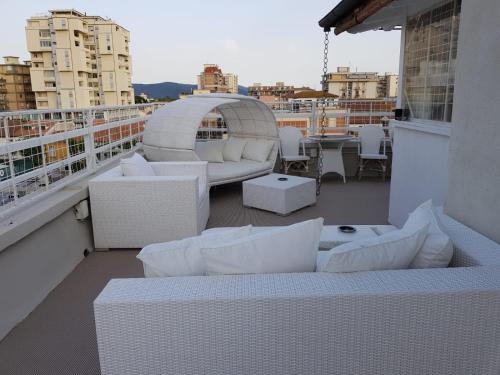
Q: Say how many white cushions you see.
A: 8